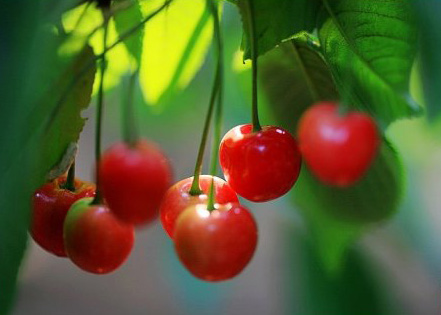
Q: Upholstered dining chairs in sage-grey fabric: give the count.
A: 0